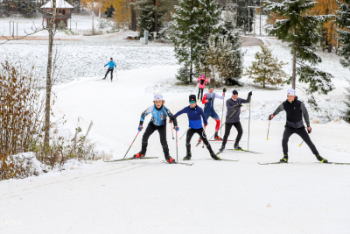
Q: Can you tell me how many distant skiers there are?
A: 2